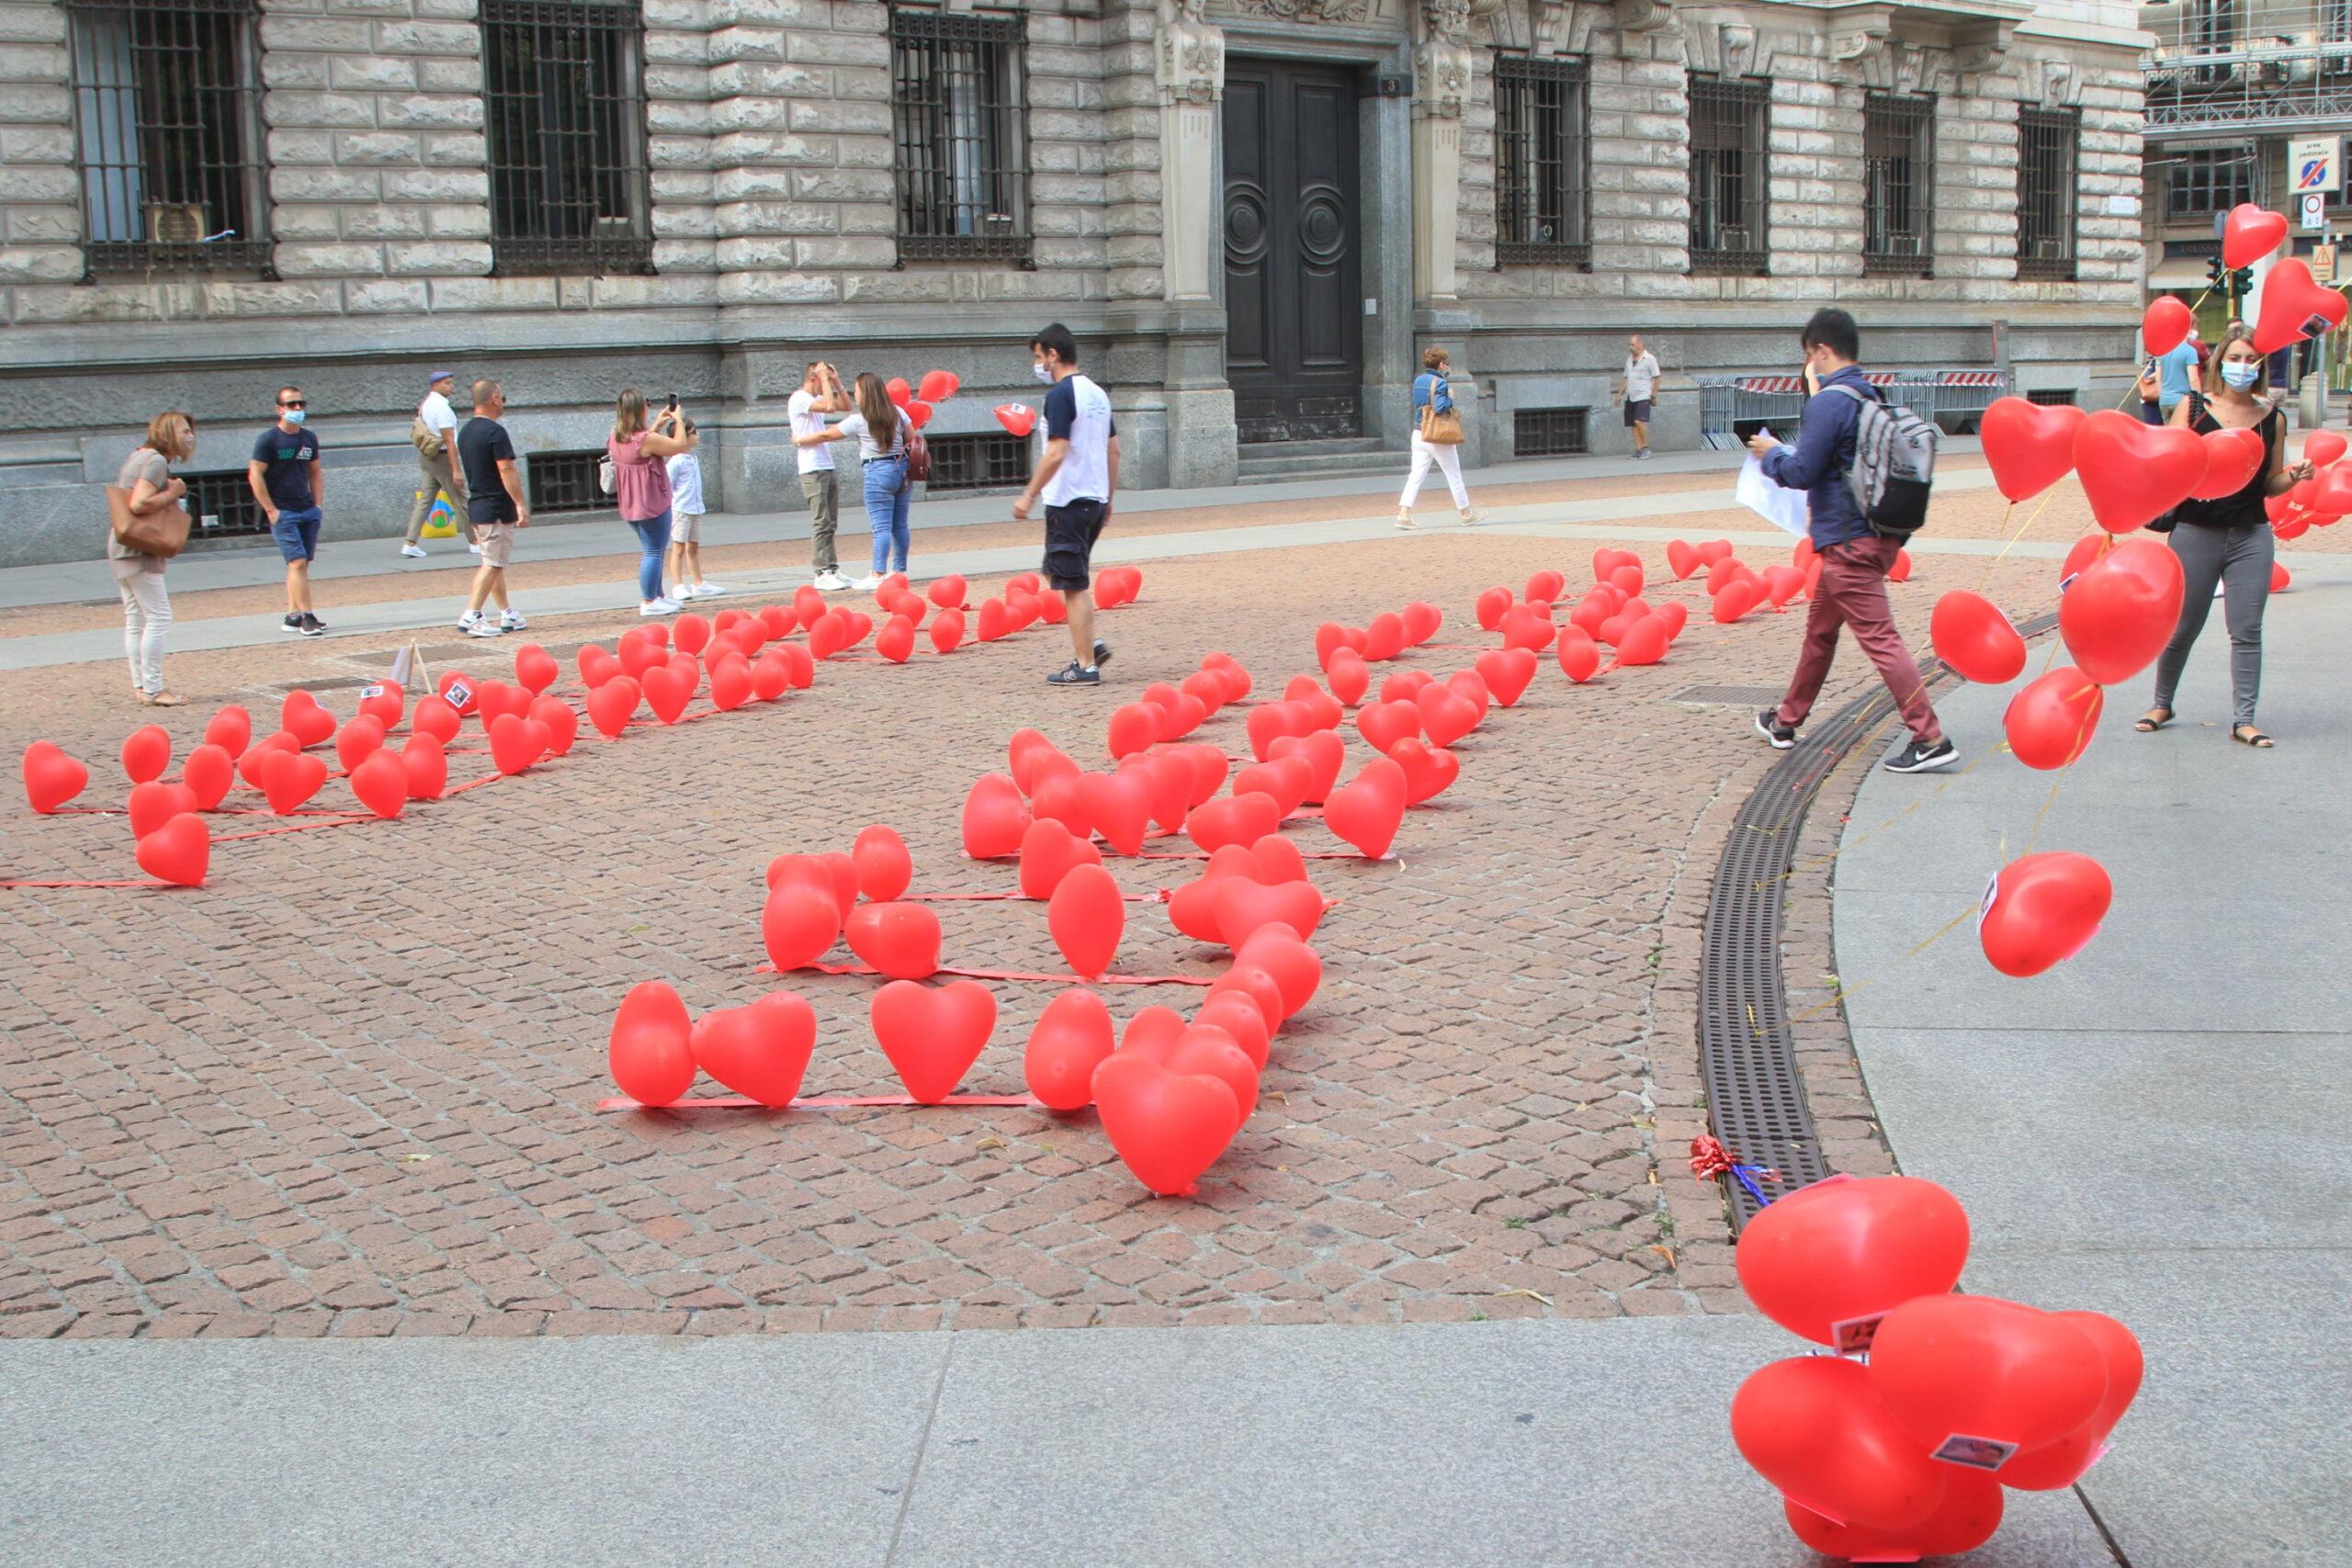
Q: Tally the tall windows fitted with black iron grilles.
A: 7